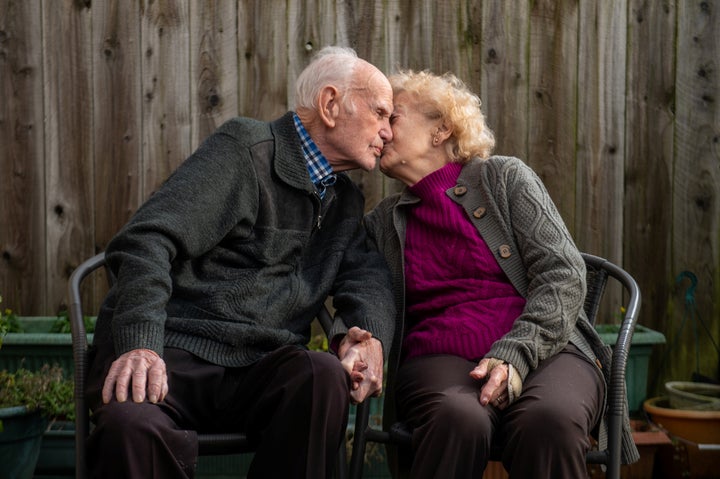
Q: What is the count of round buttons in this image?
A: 3